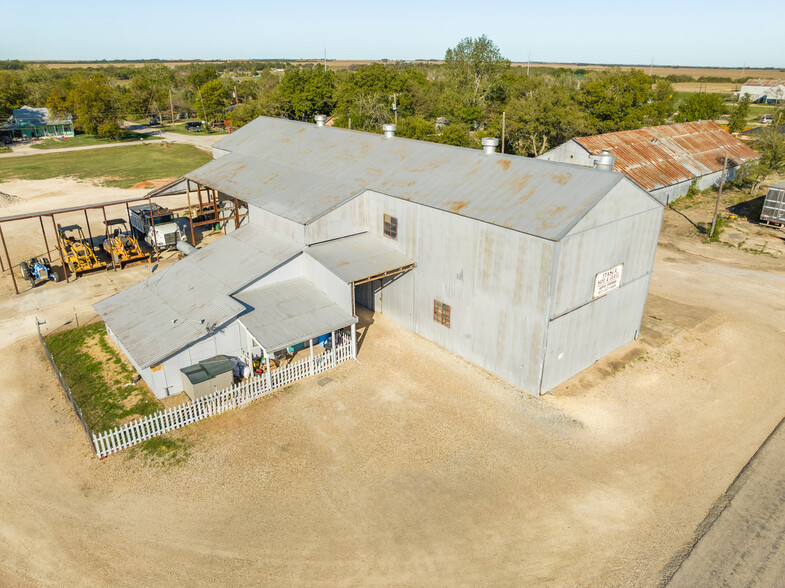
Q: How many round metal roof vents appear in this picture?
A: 4